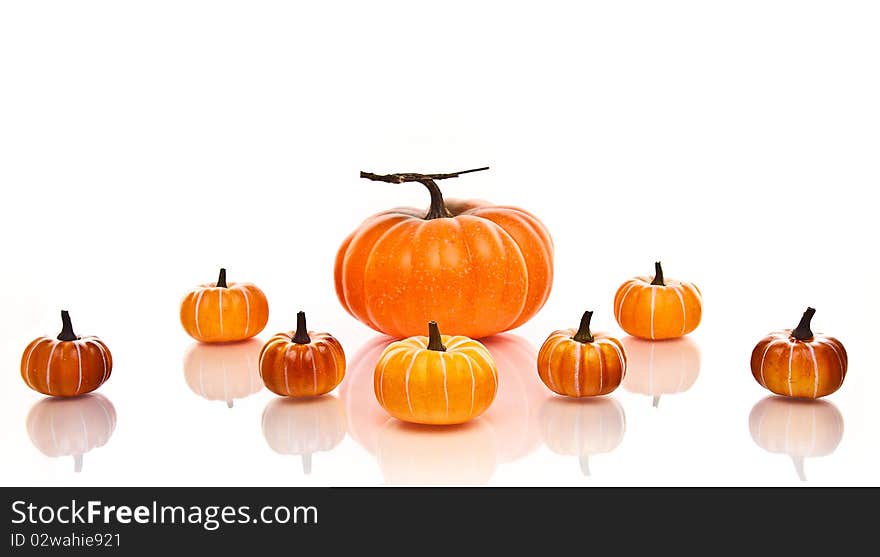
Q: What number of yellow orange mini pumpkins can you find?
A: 3